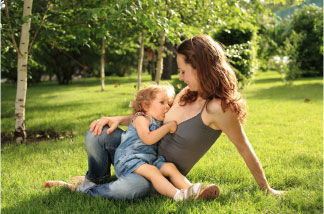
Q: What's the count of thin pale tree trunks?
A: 4